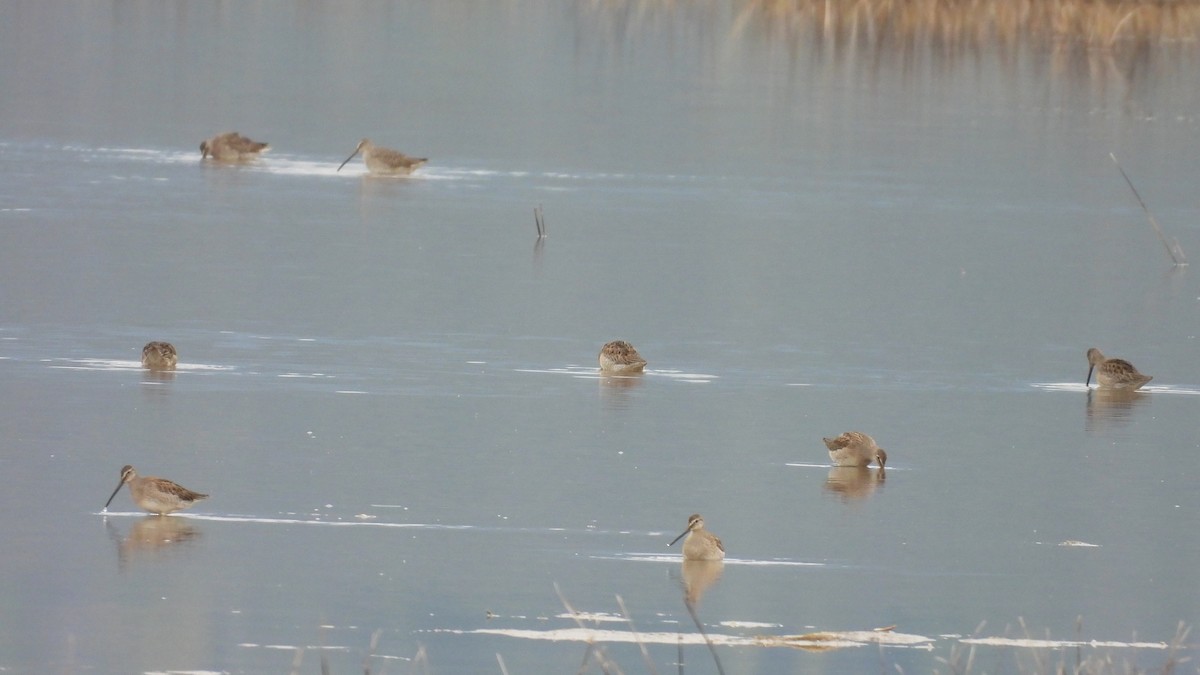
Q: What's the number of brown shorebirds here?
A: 8